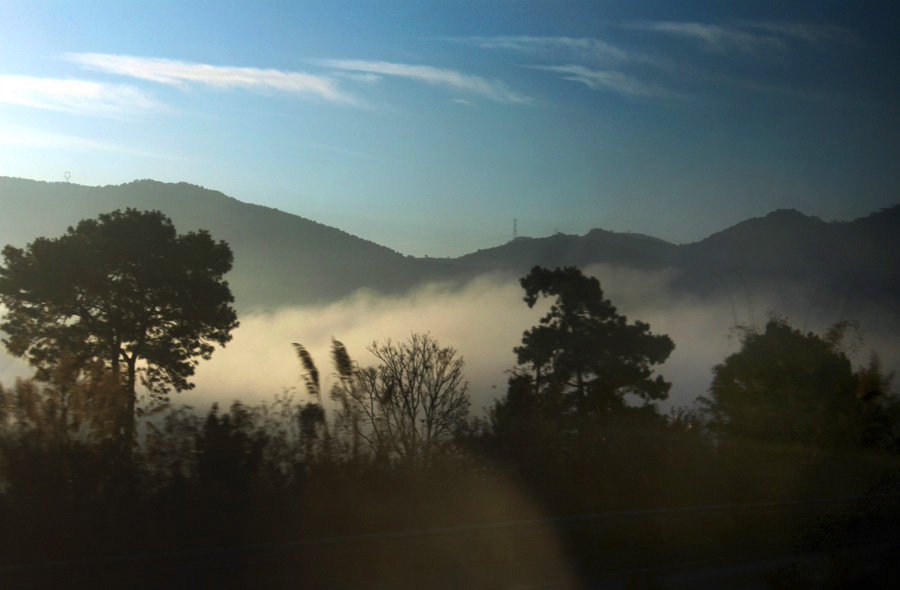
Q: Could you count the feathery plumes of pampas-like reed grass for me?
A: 2